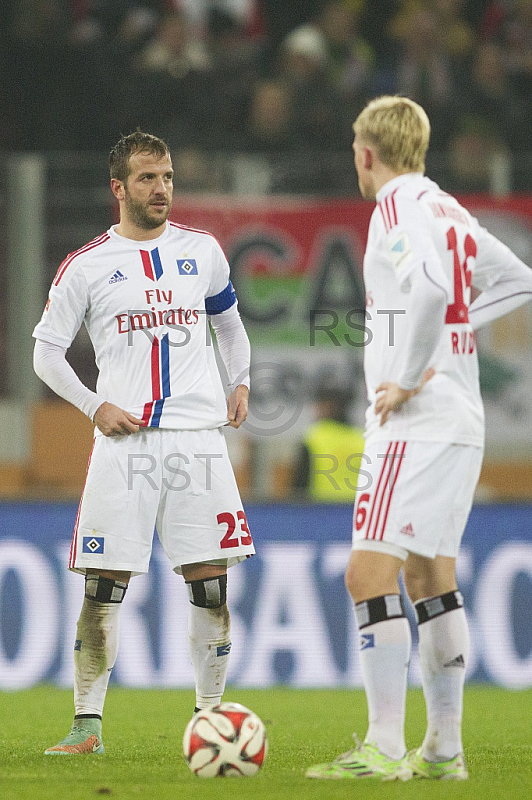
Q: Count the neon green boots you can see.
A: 2